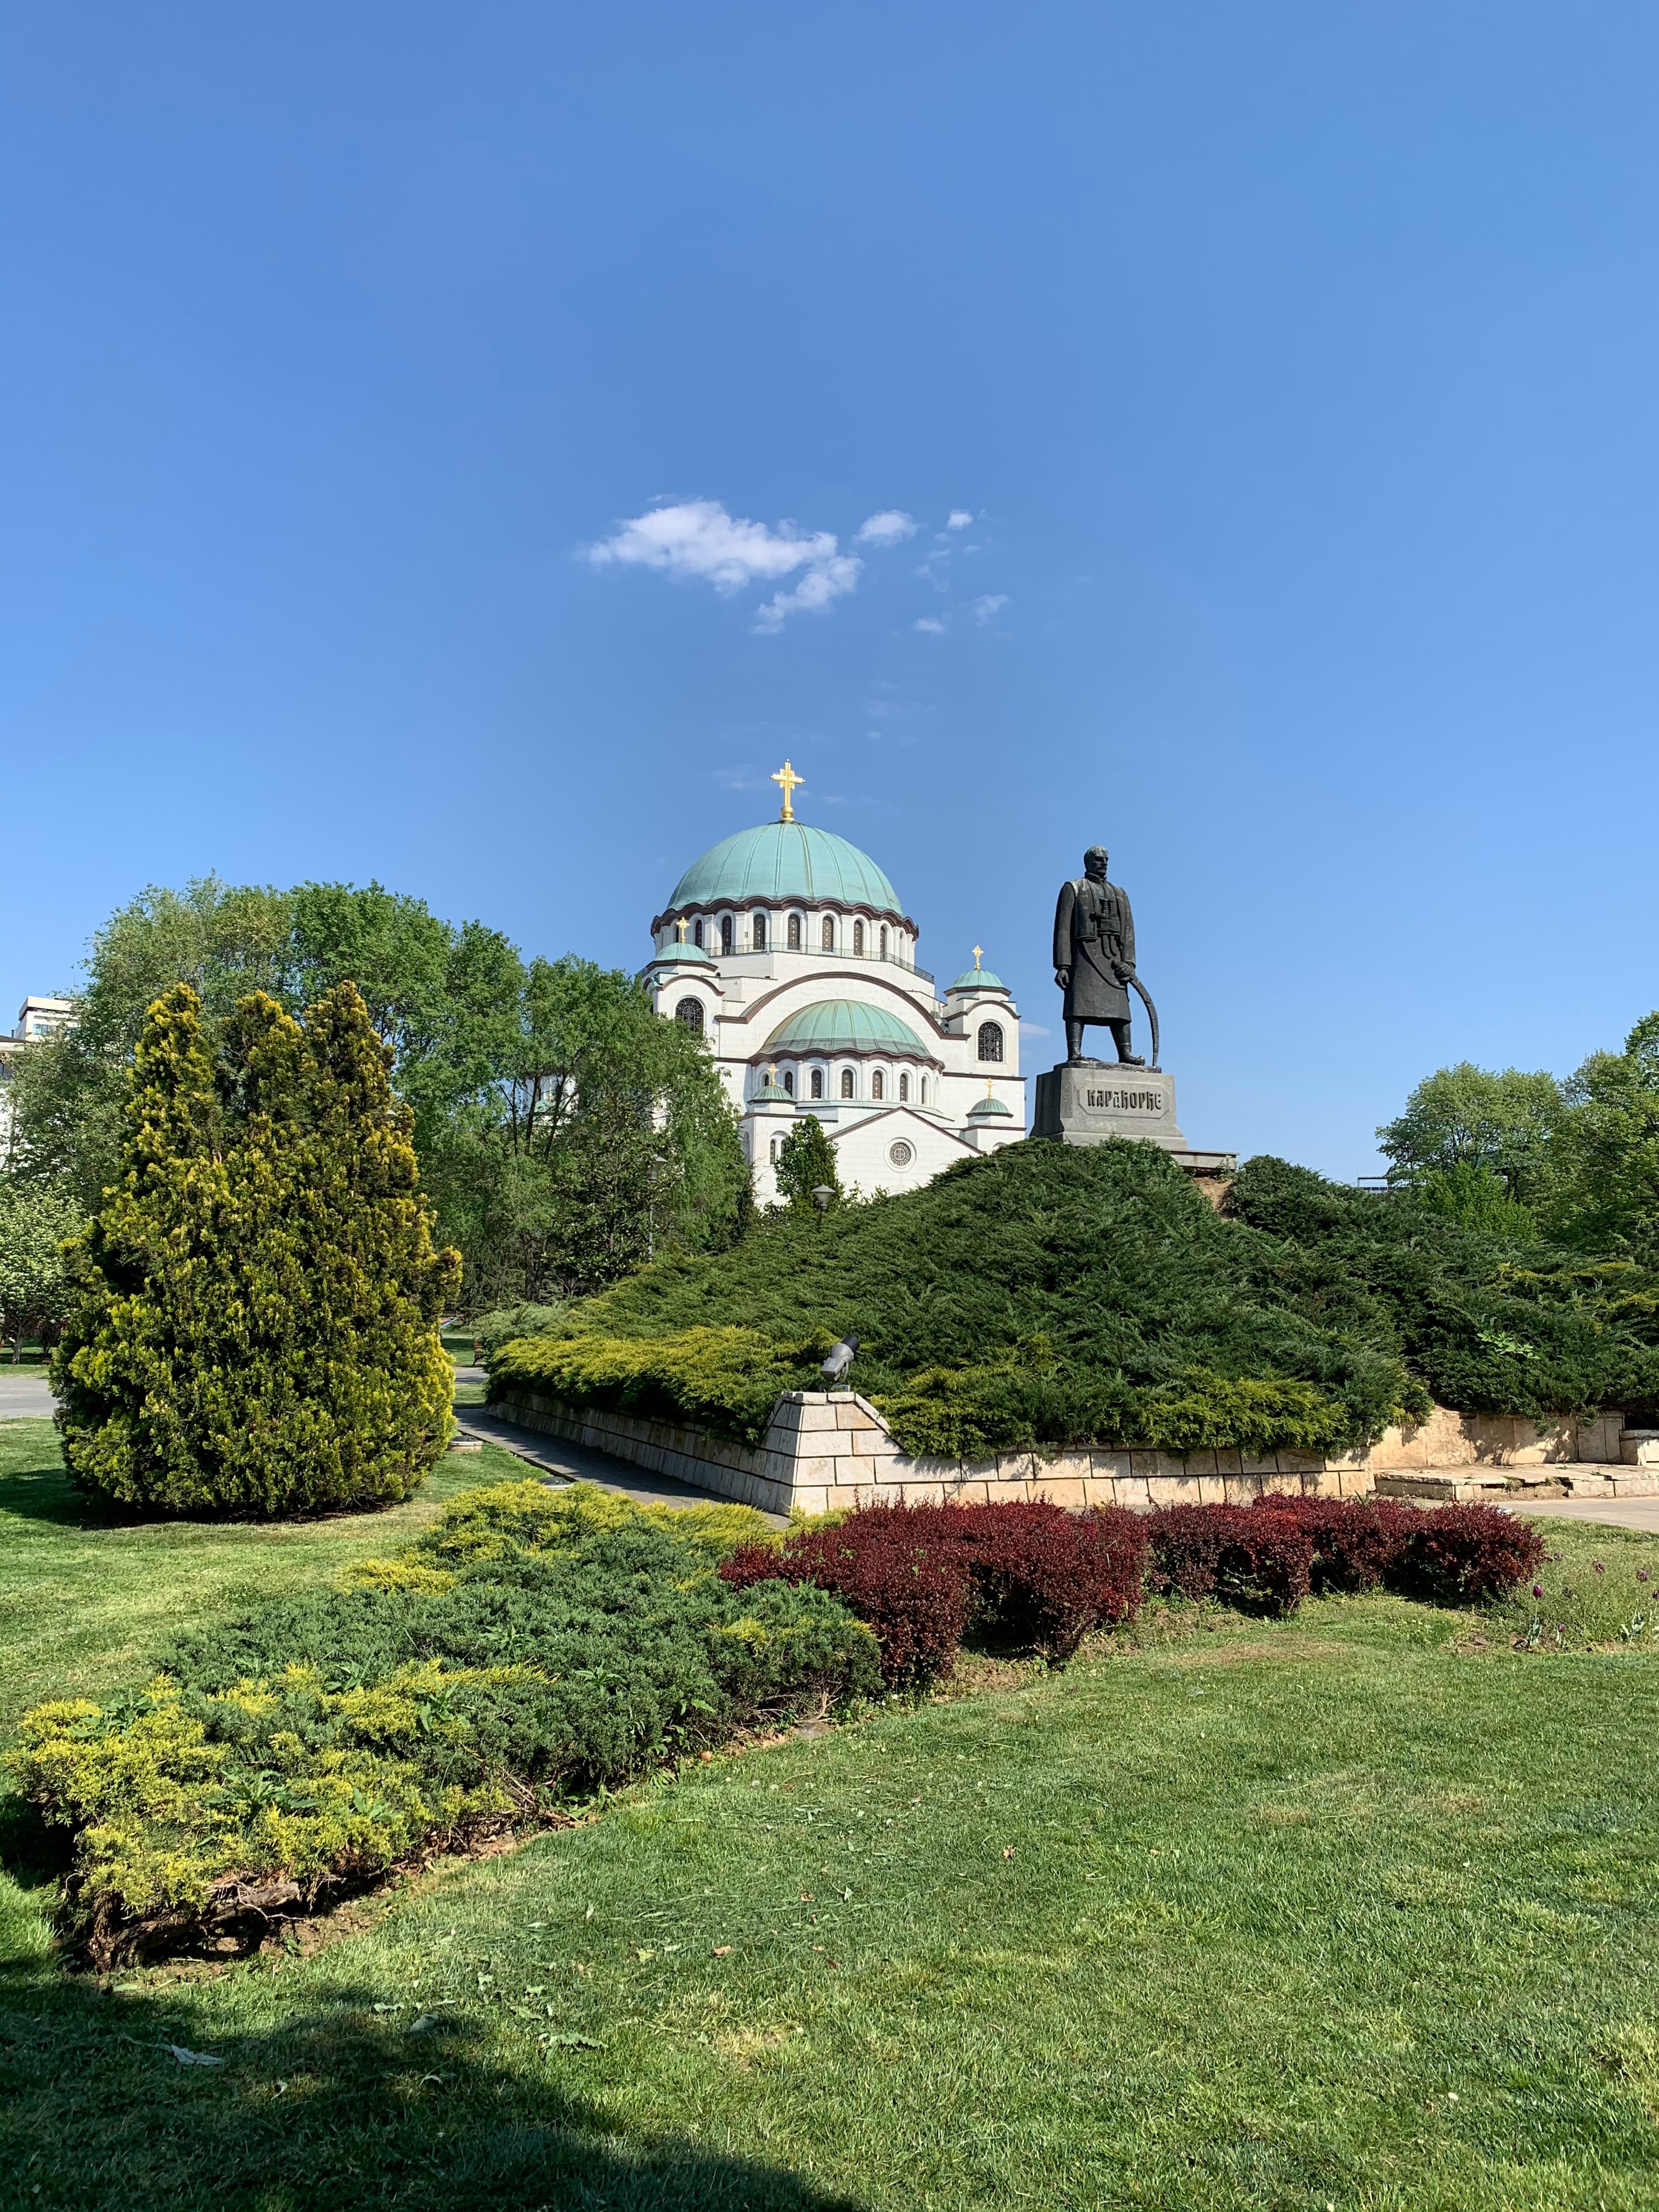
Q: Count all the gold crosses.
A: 5